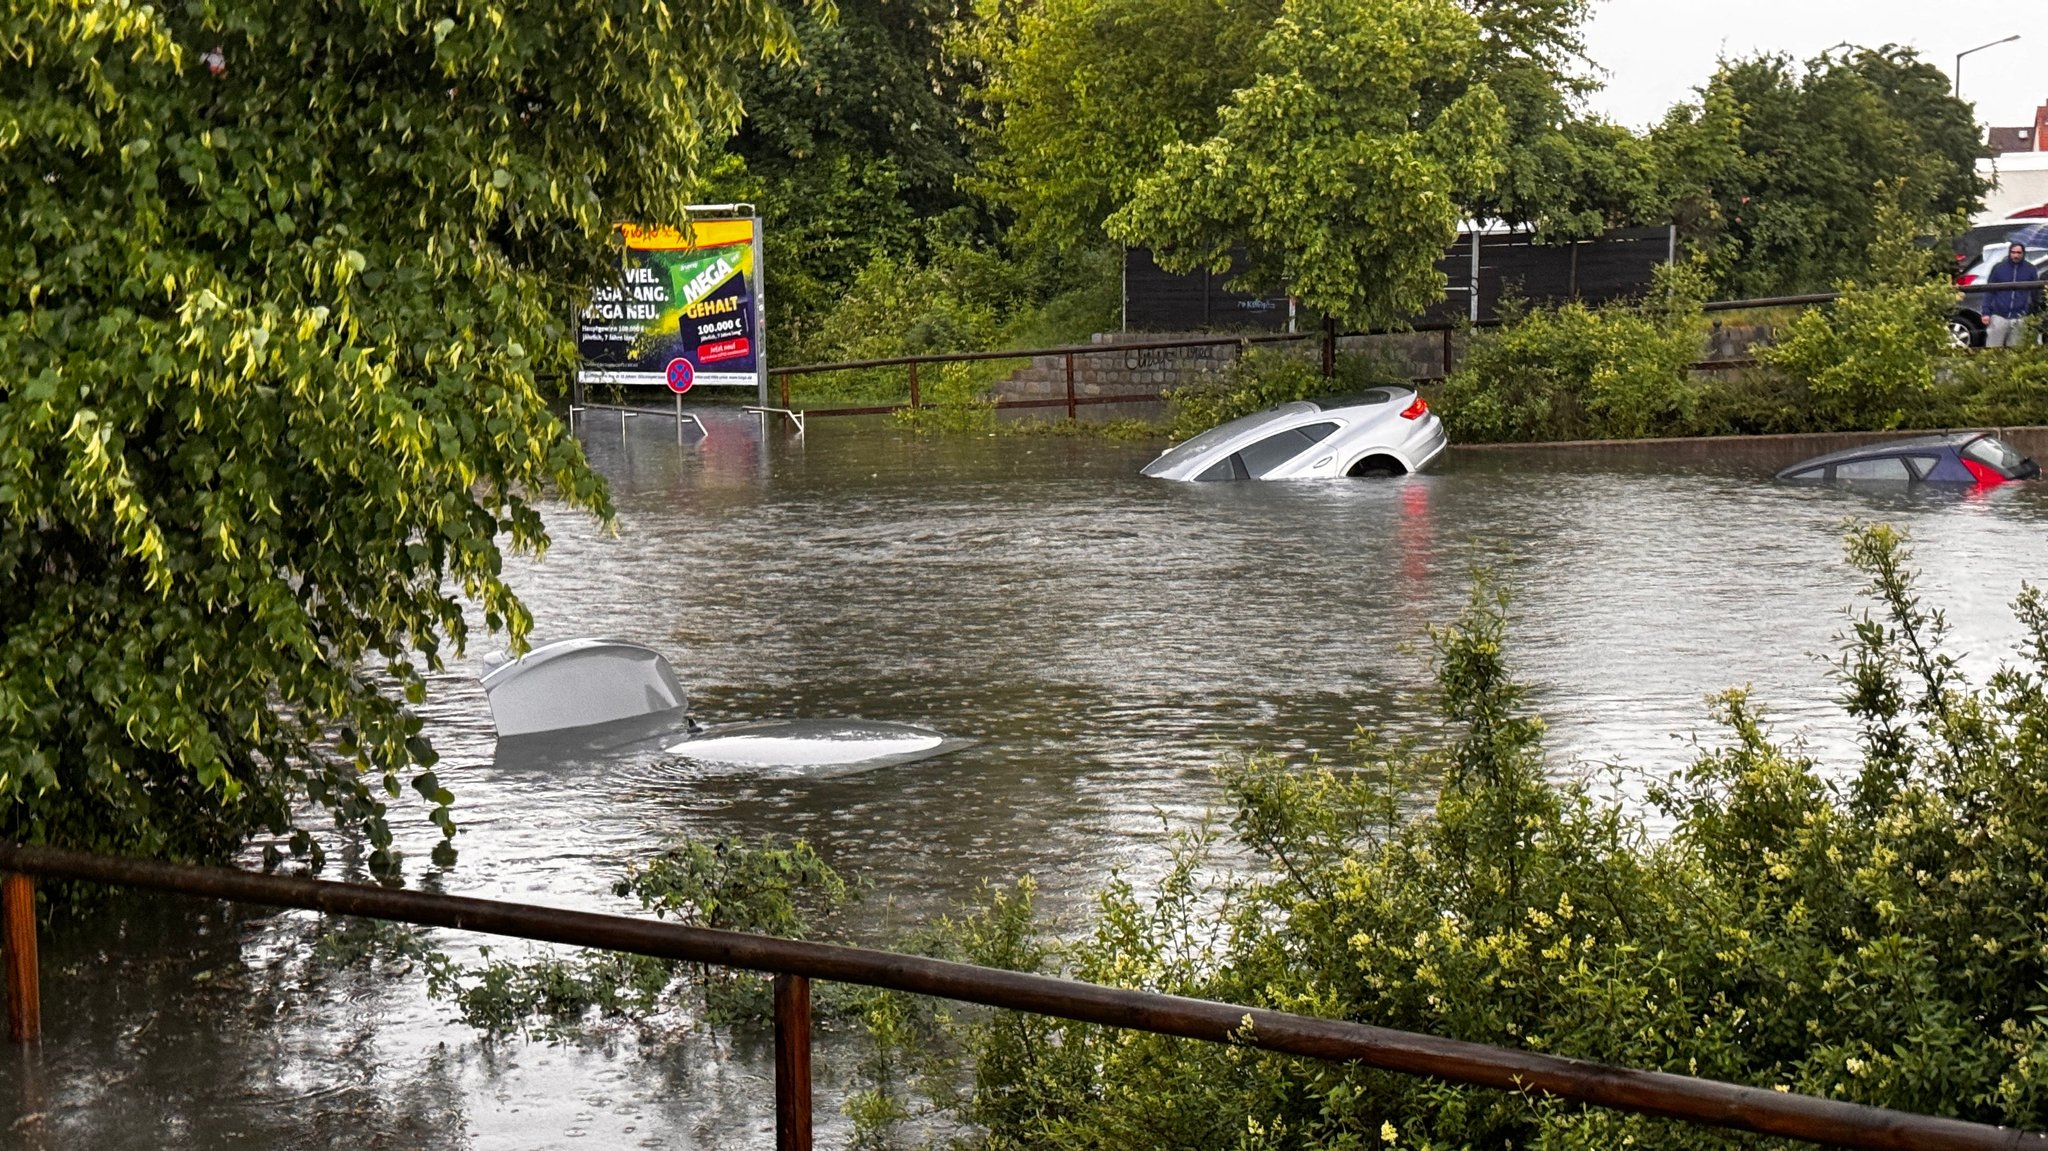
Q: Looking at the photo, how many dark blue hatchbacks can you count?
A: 1